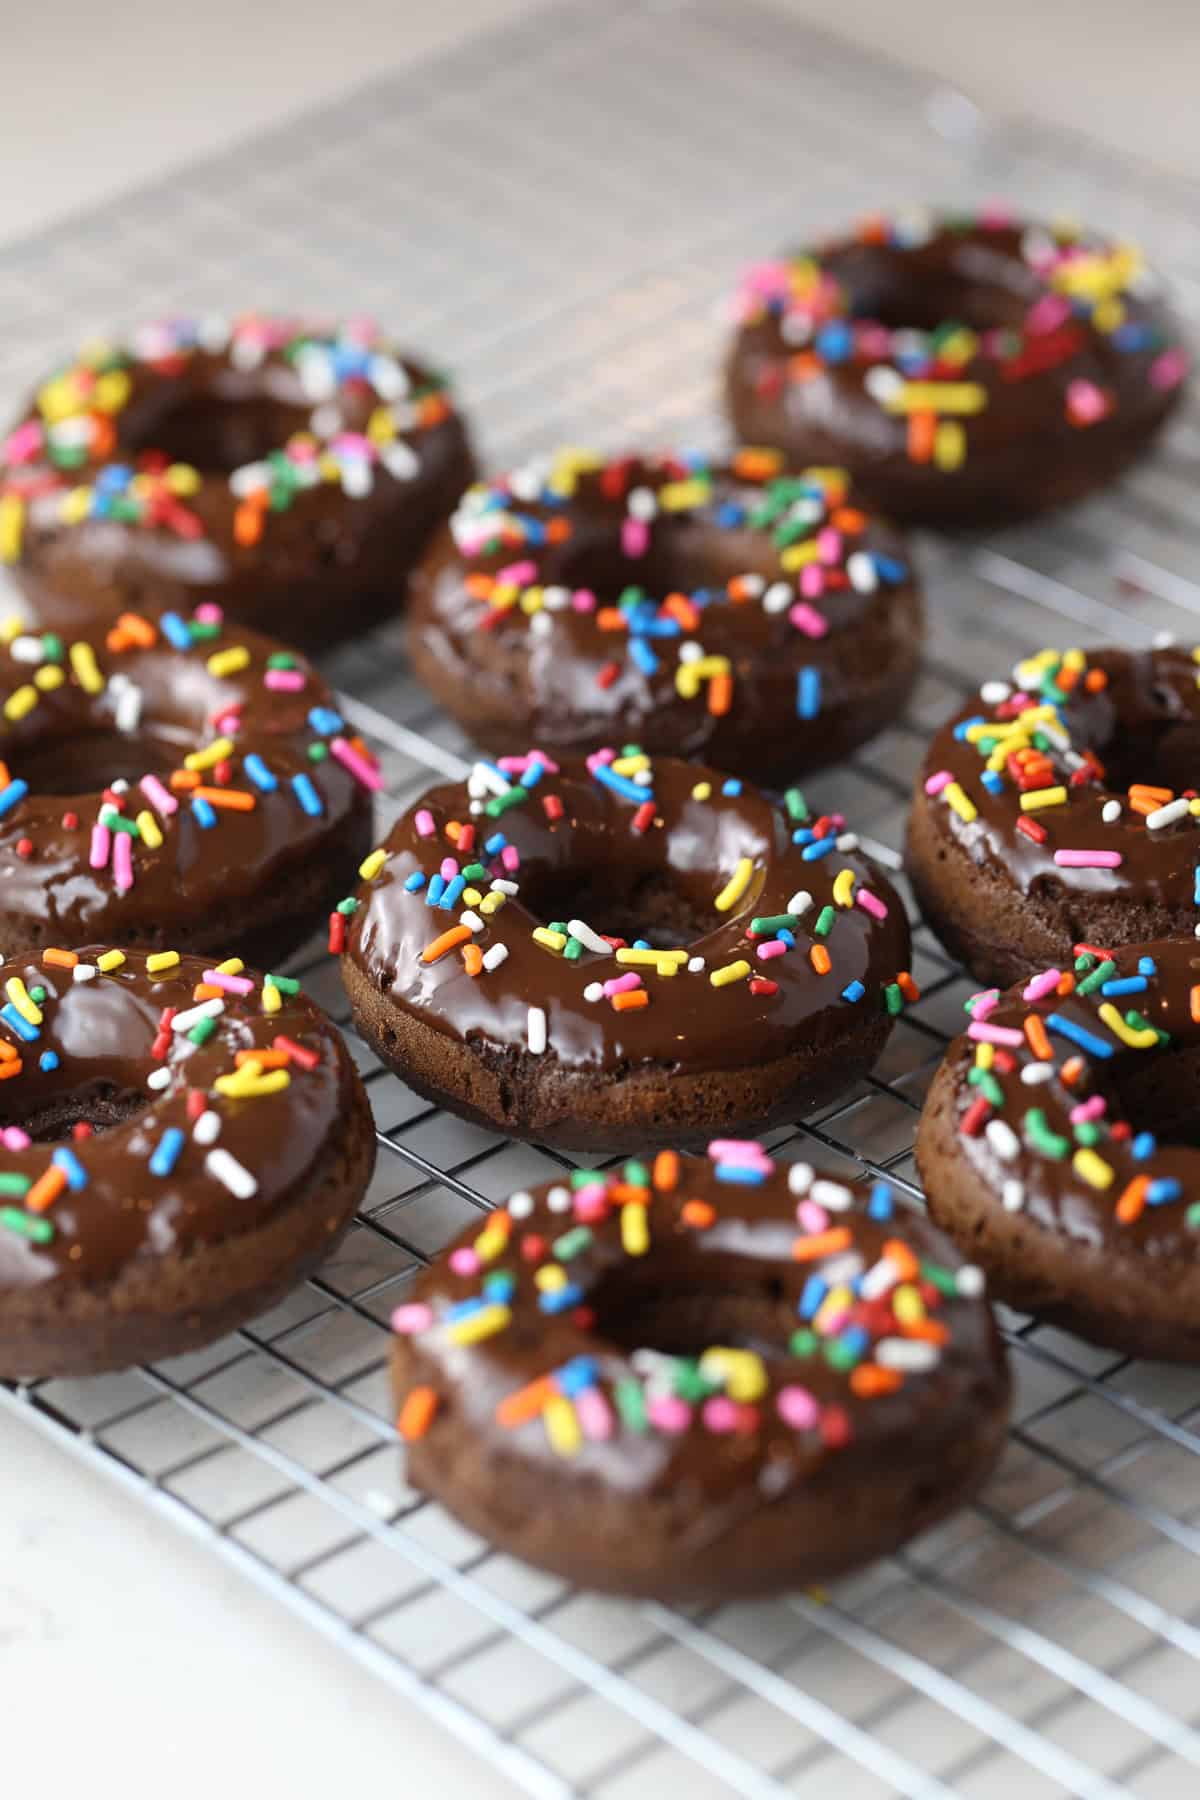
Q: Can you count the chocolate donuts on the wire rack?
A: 9